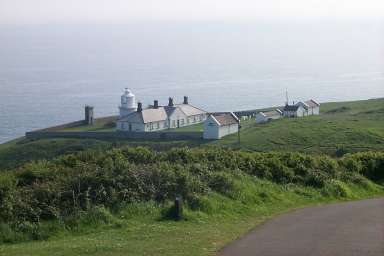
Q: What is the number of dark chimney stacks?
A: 4